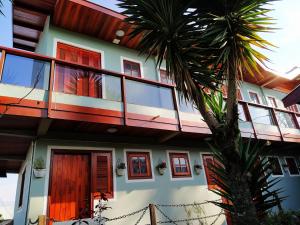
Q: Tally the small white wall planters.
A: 4